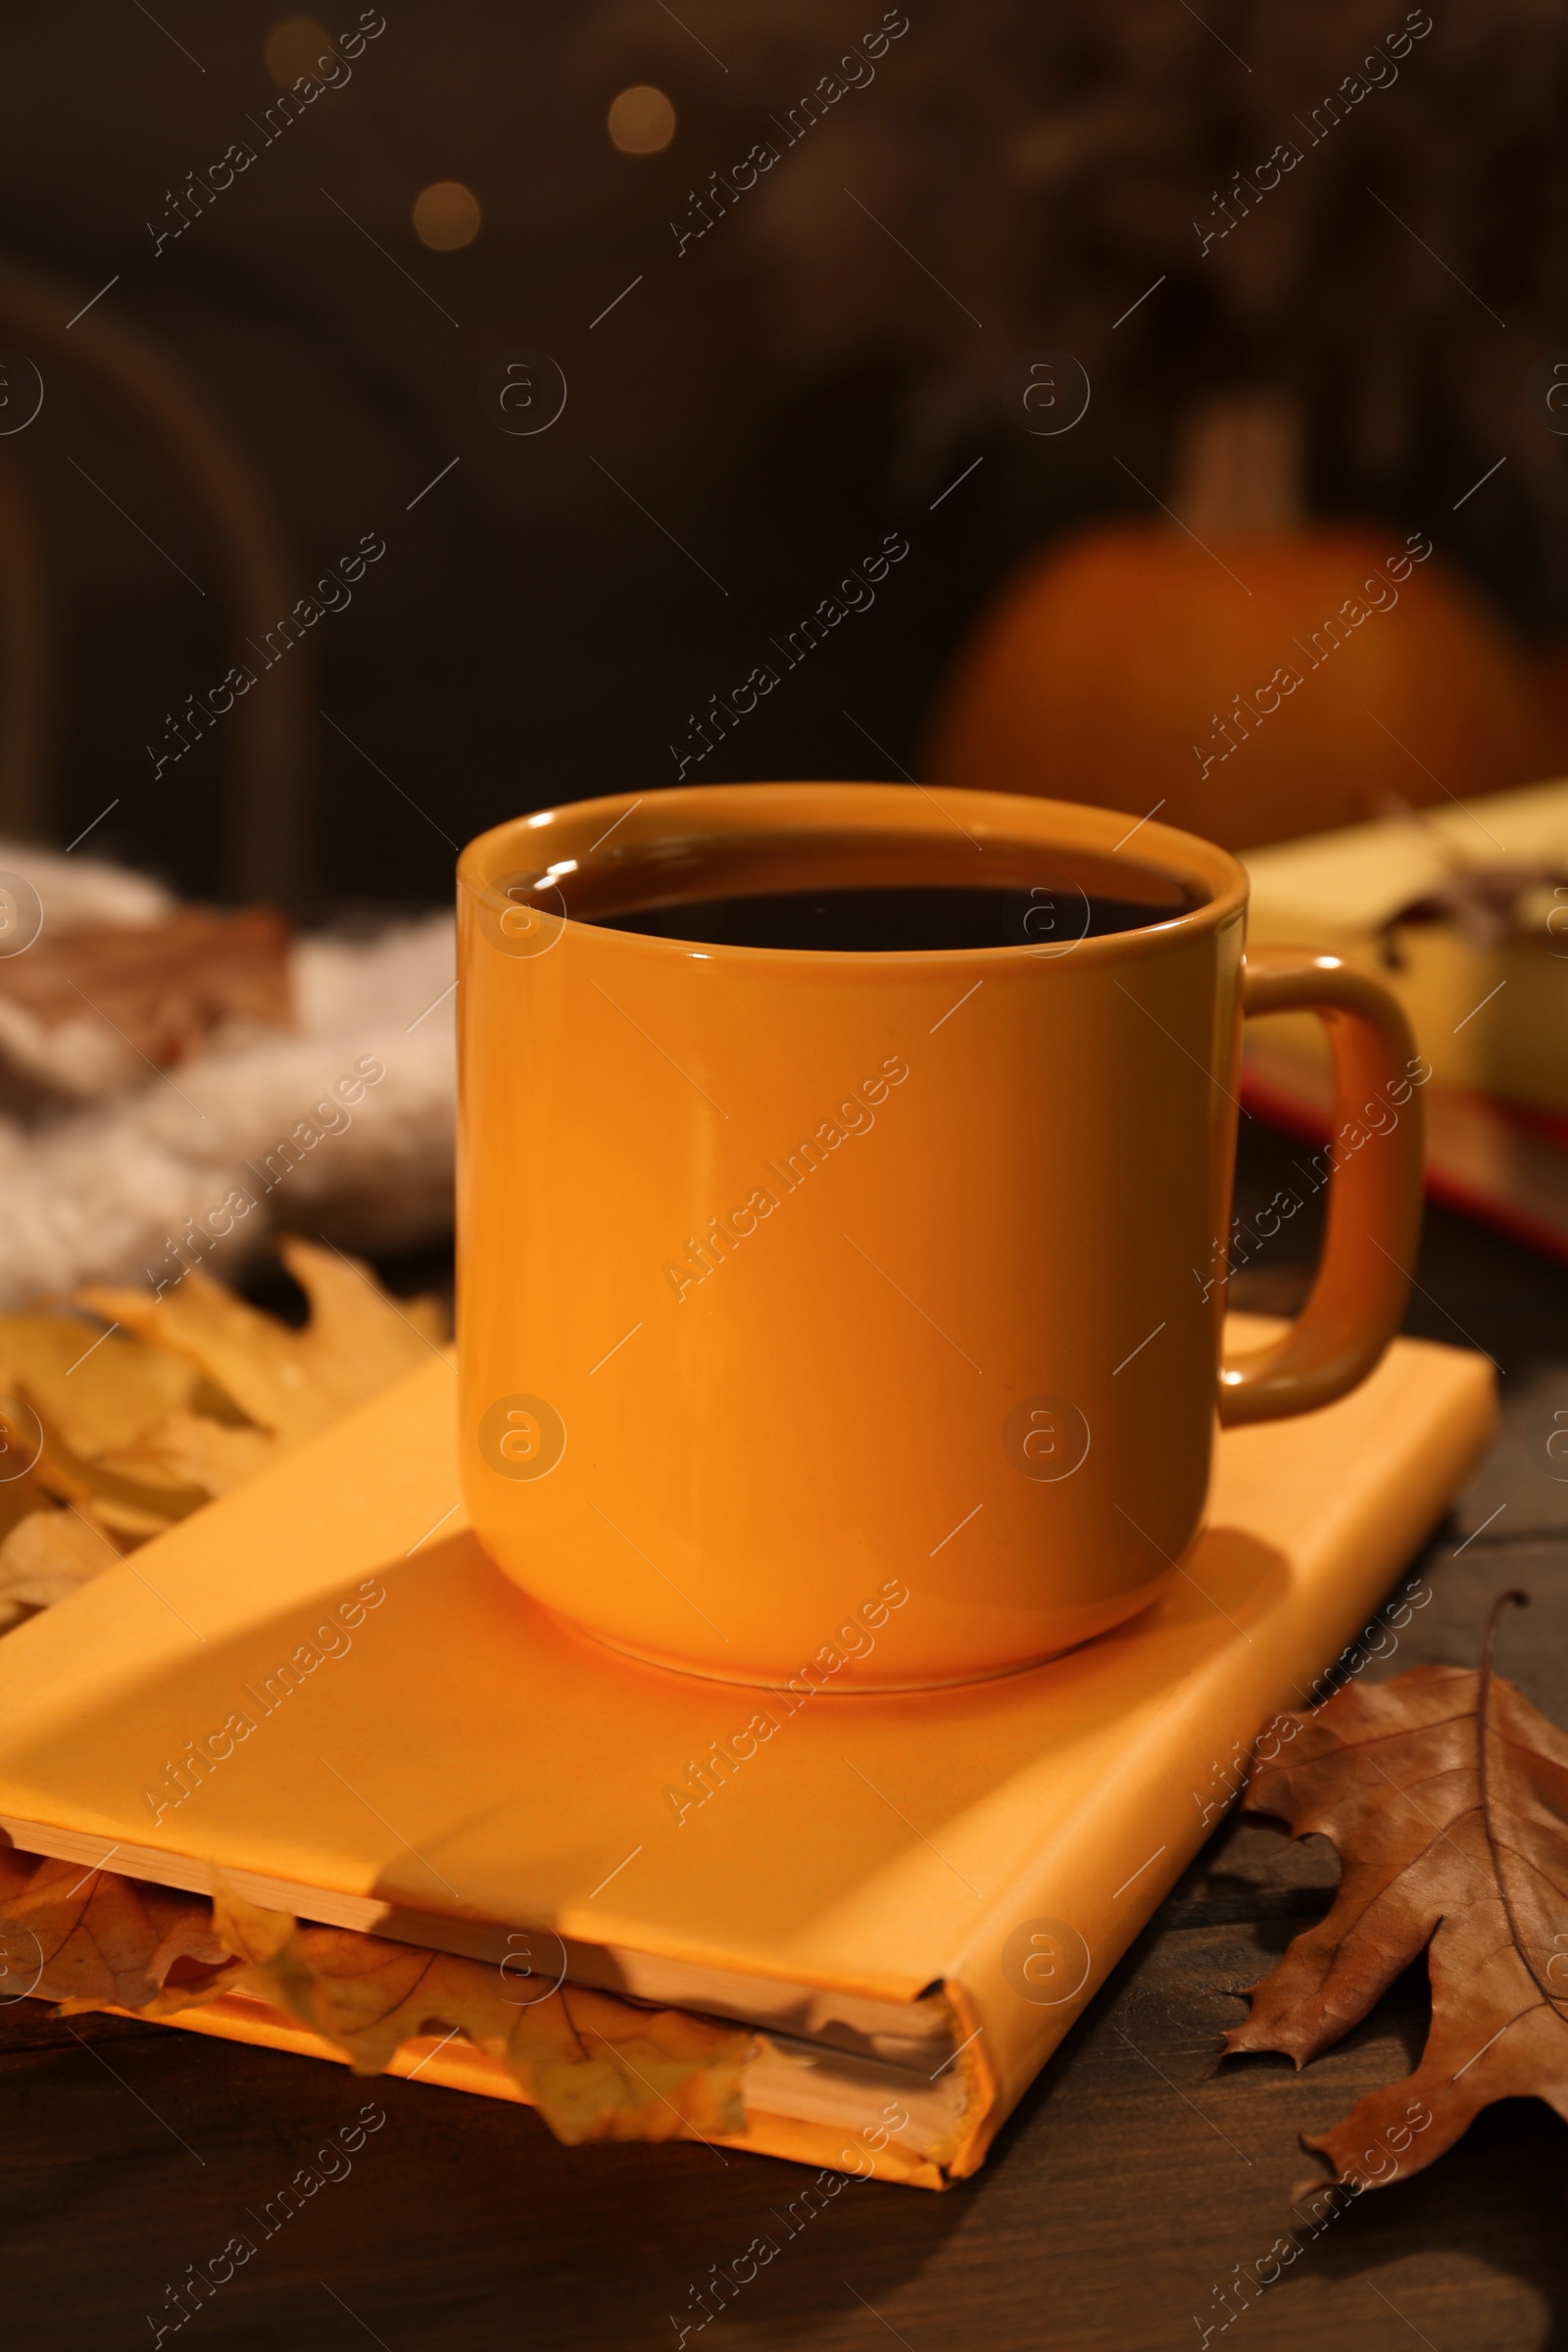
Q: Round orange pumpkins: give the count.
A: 1